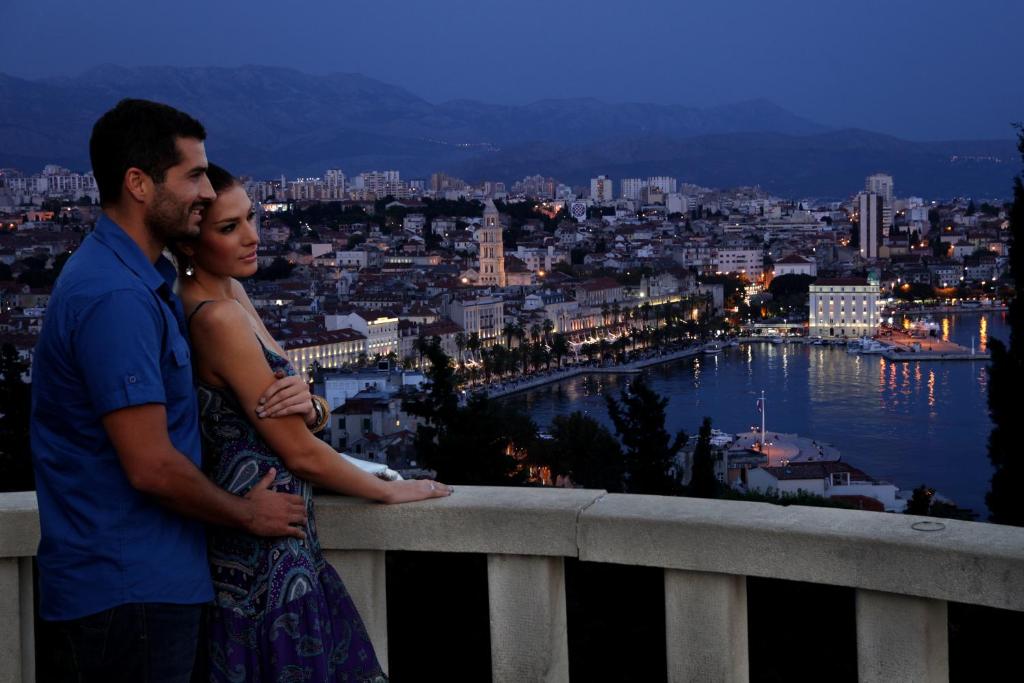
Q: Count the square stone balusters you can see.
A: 5